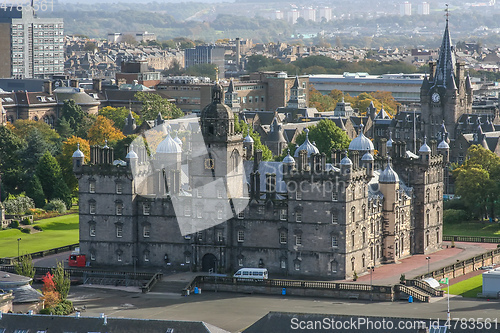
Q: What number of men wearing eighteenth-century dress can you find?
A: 0